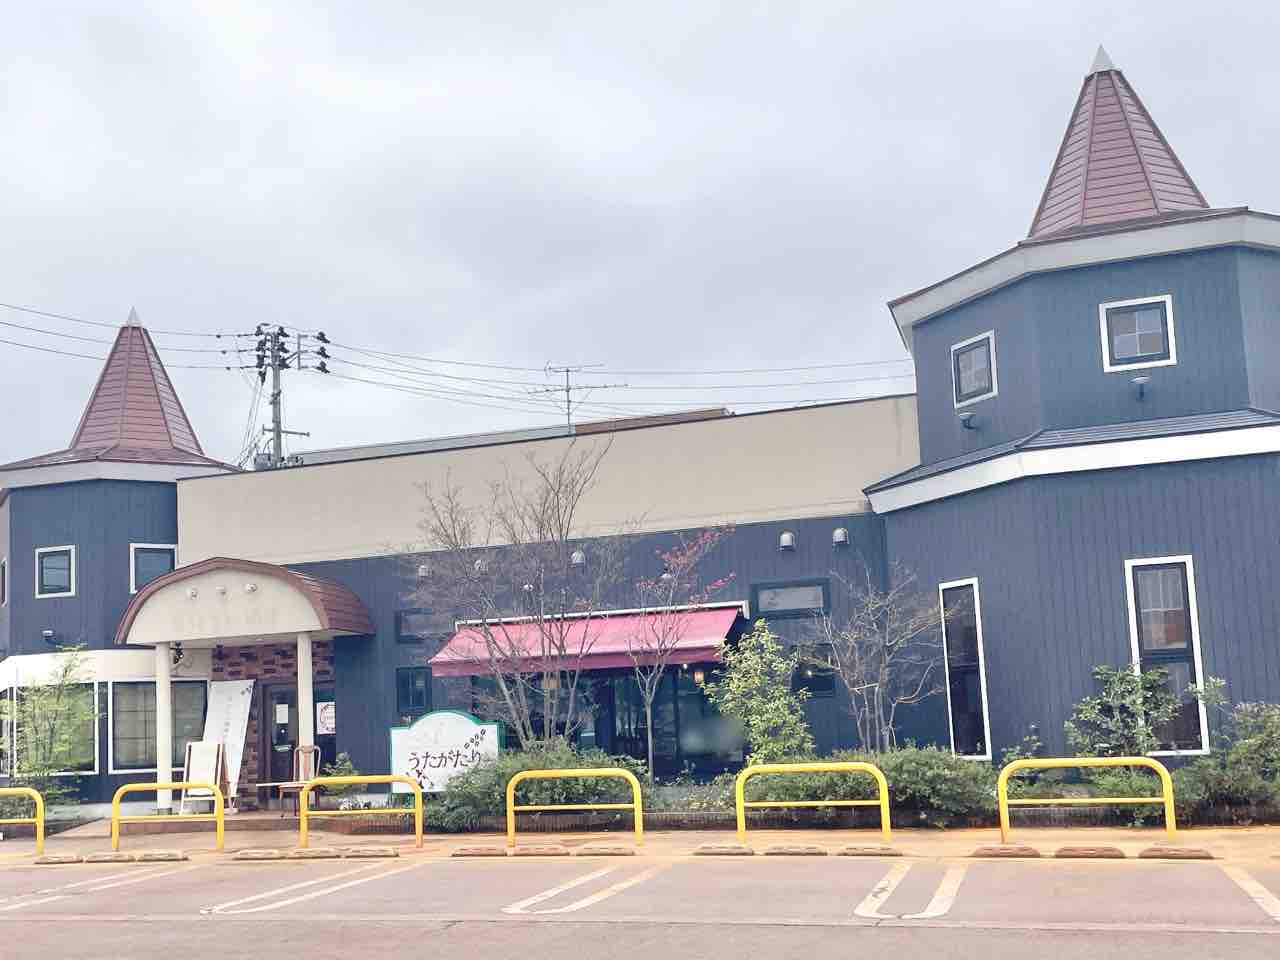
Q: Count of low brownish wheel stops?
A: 15